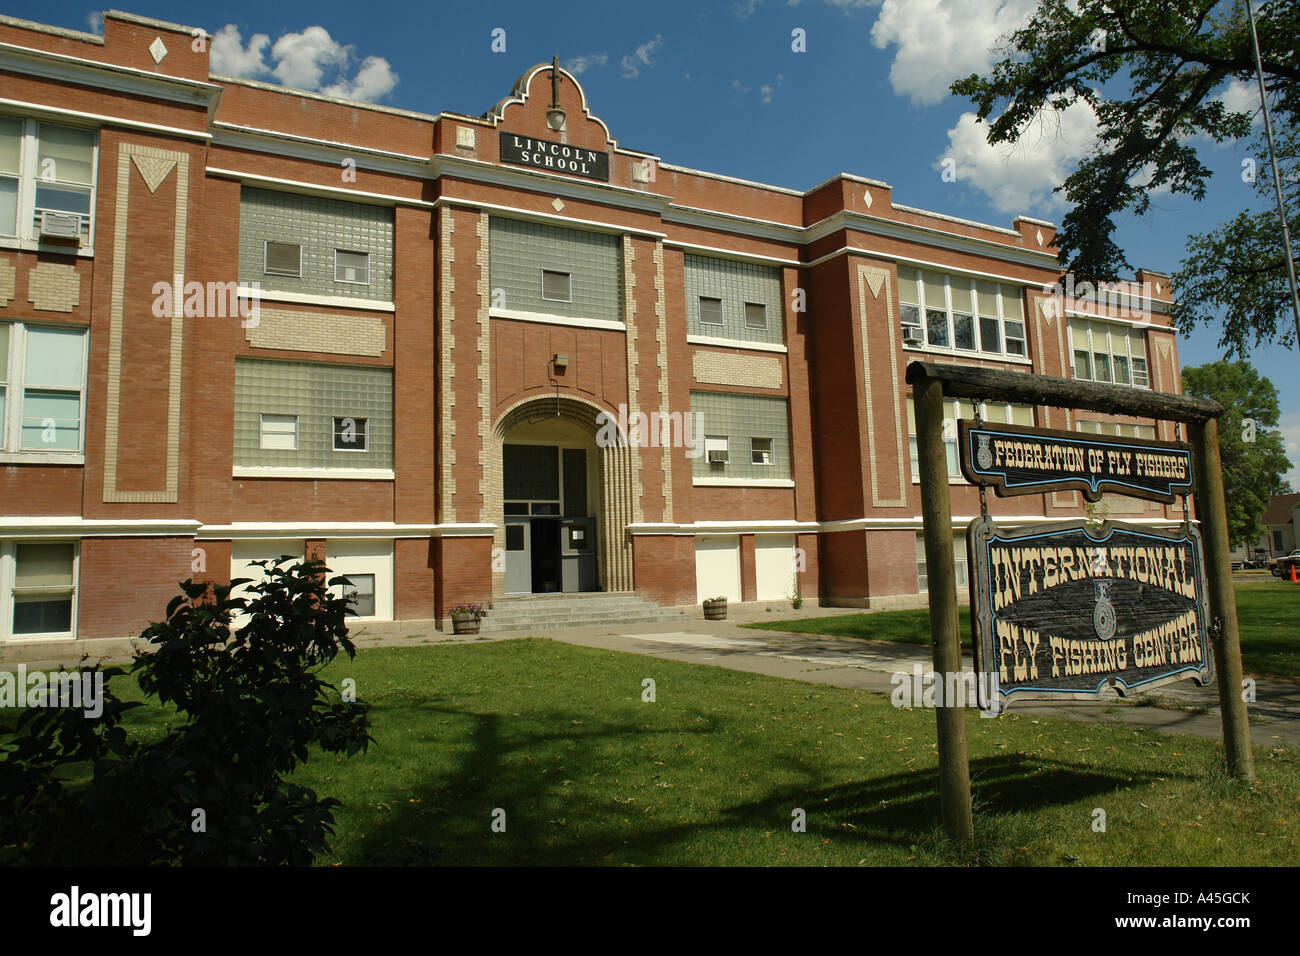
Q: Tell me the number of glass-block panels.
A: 5